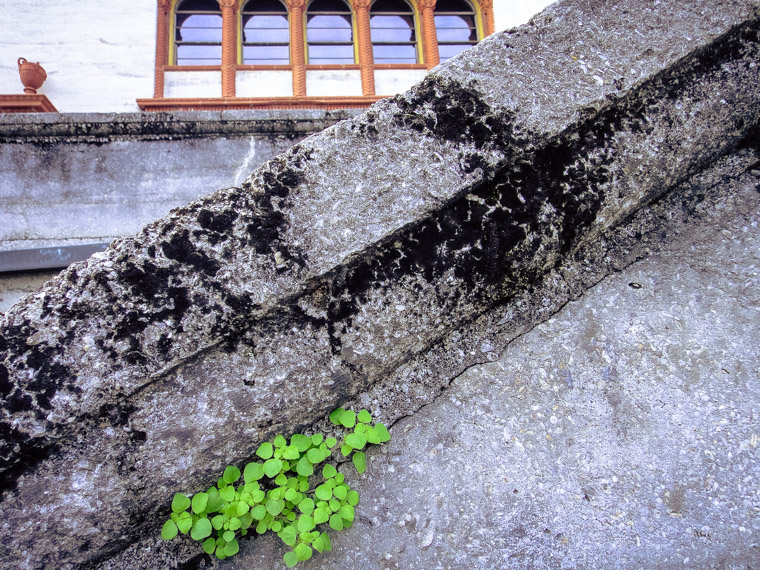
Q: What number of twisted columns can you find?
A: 6